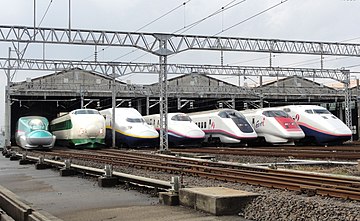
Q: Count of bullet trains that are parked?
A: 7